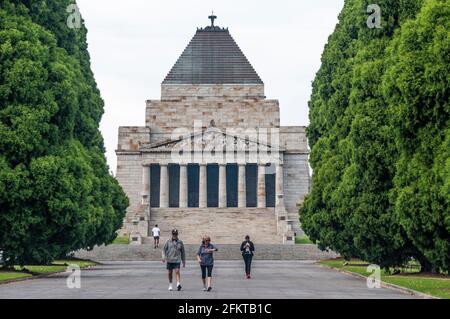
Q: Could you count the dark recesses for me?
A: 7